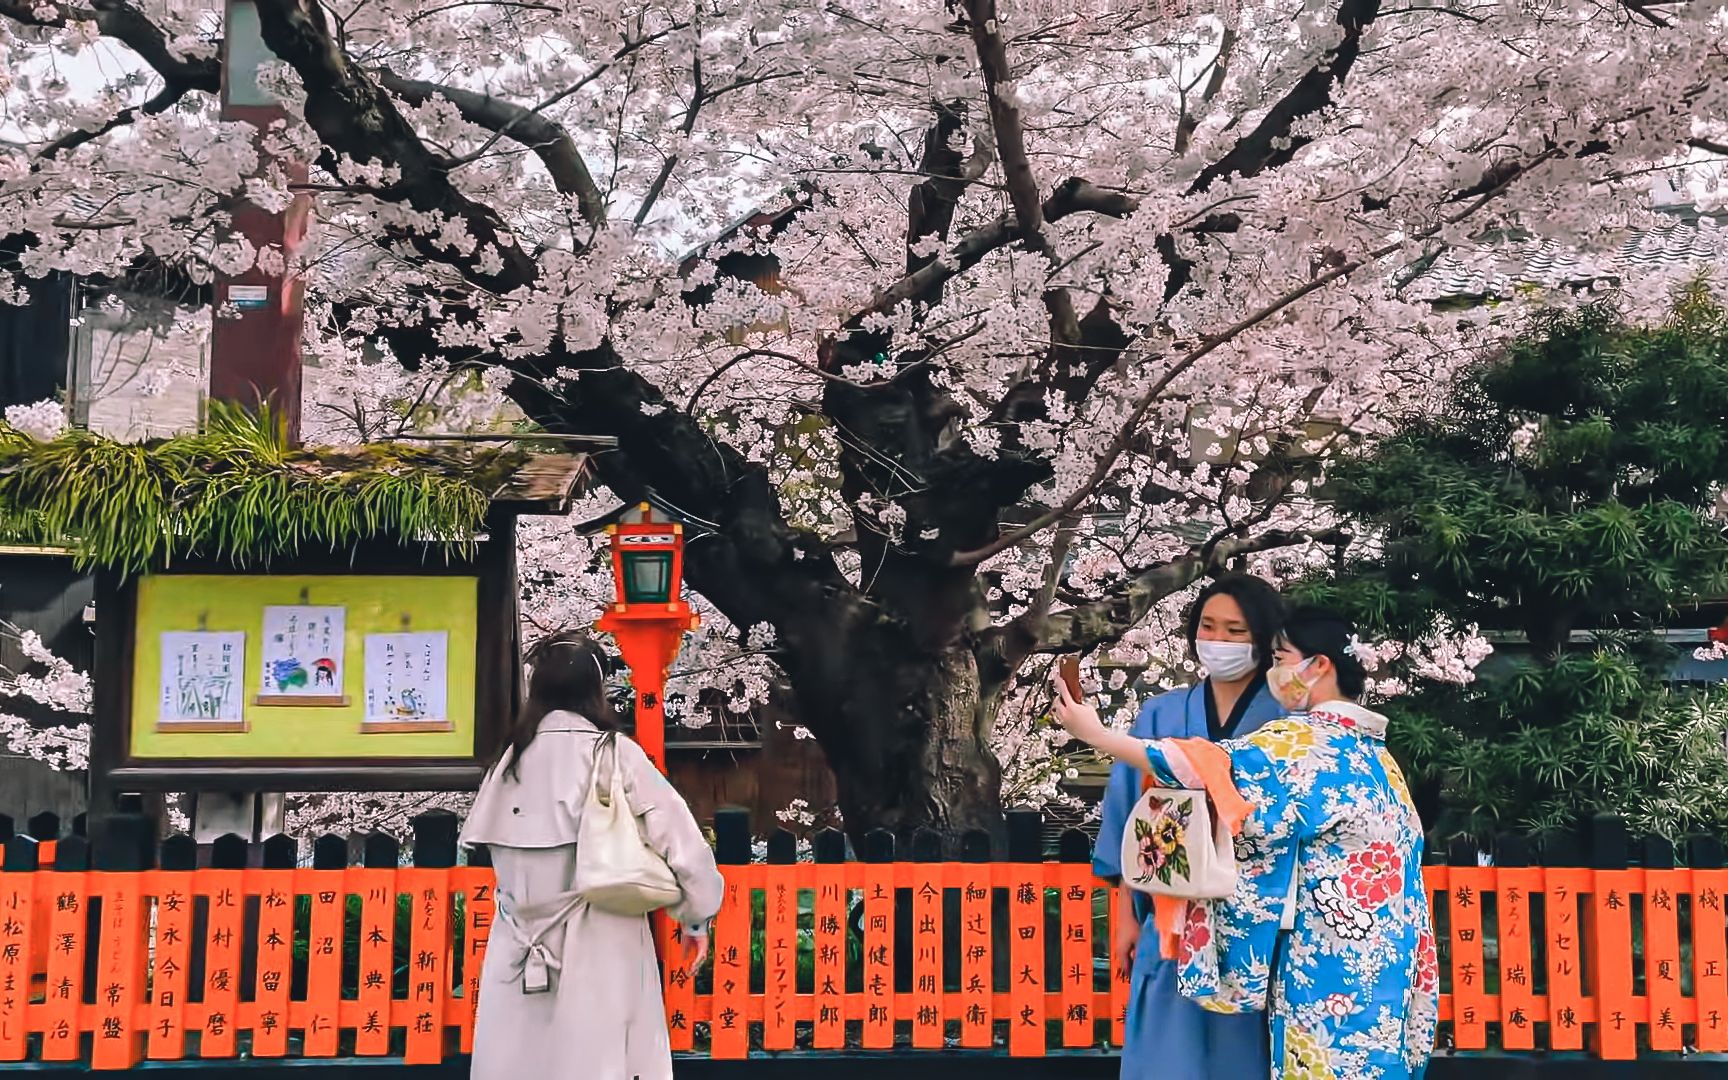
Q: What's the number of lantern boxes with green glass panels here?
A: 1